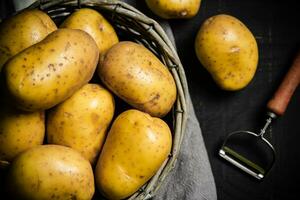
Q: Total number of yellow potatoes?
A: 10